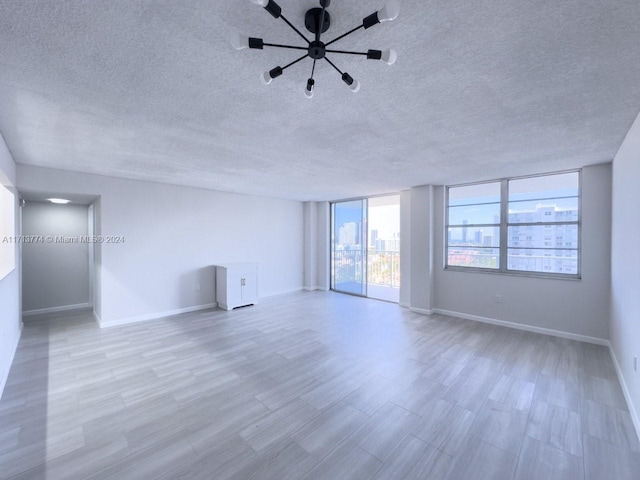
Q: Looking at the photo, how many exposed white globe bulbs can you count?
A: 7